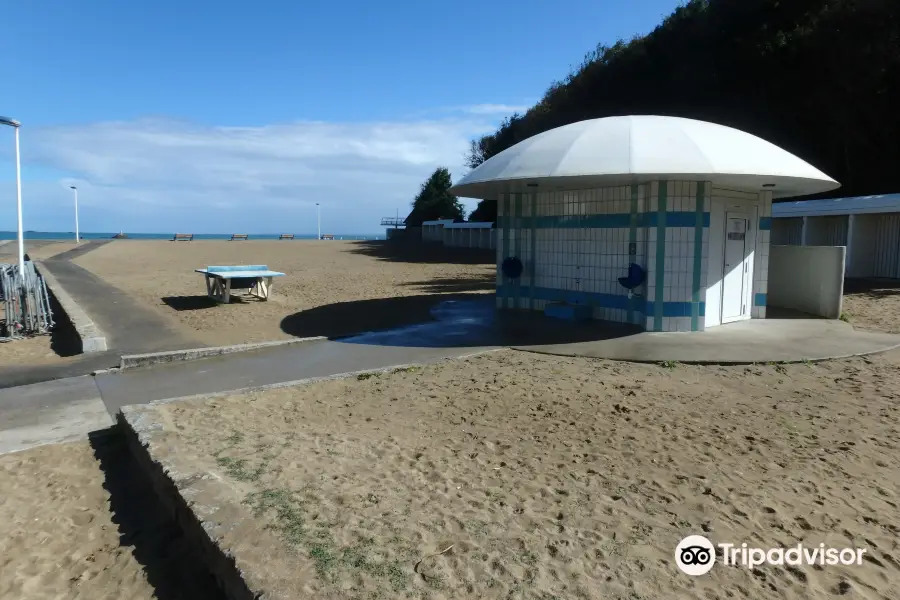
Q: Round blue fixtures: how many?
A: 2